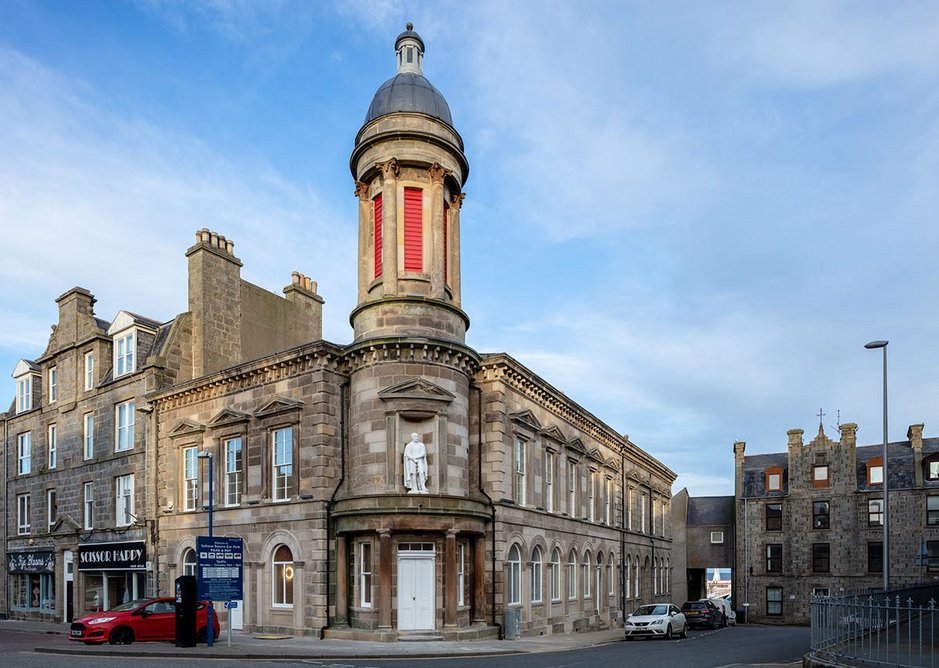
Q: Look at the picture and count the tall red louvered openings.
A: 3